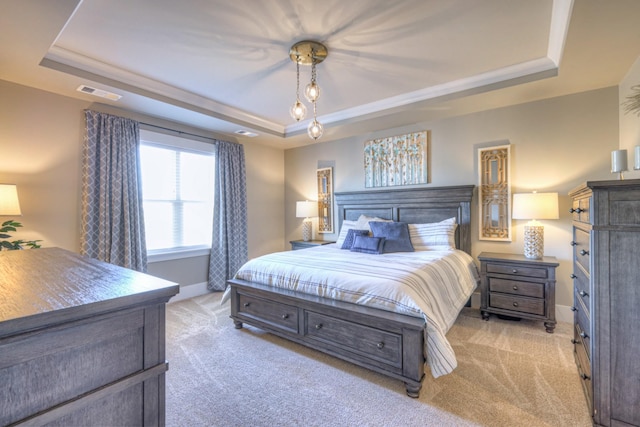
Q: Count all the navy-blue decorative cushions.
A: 3